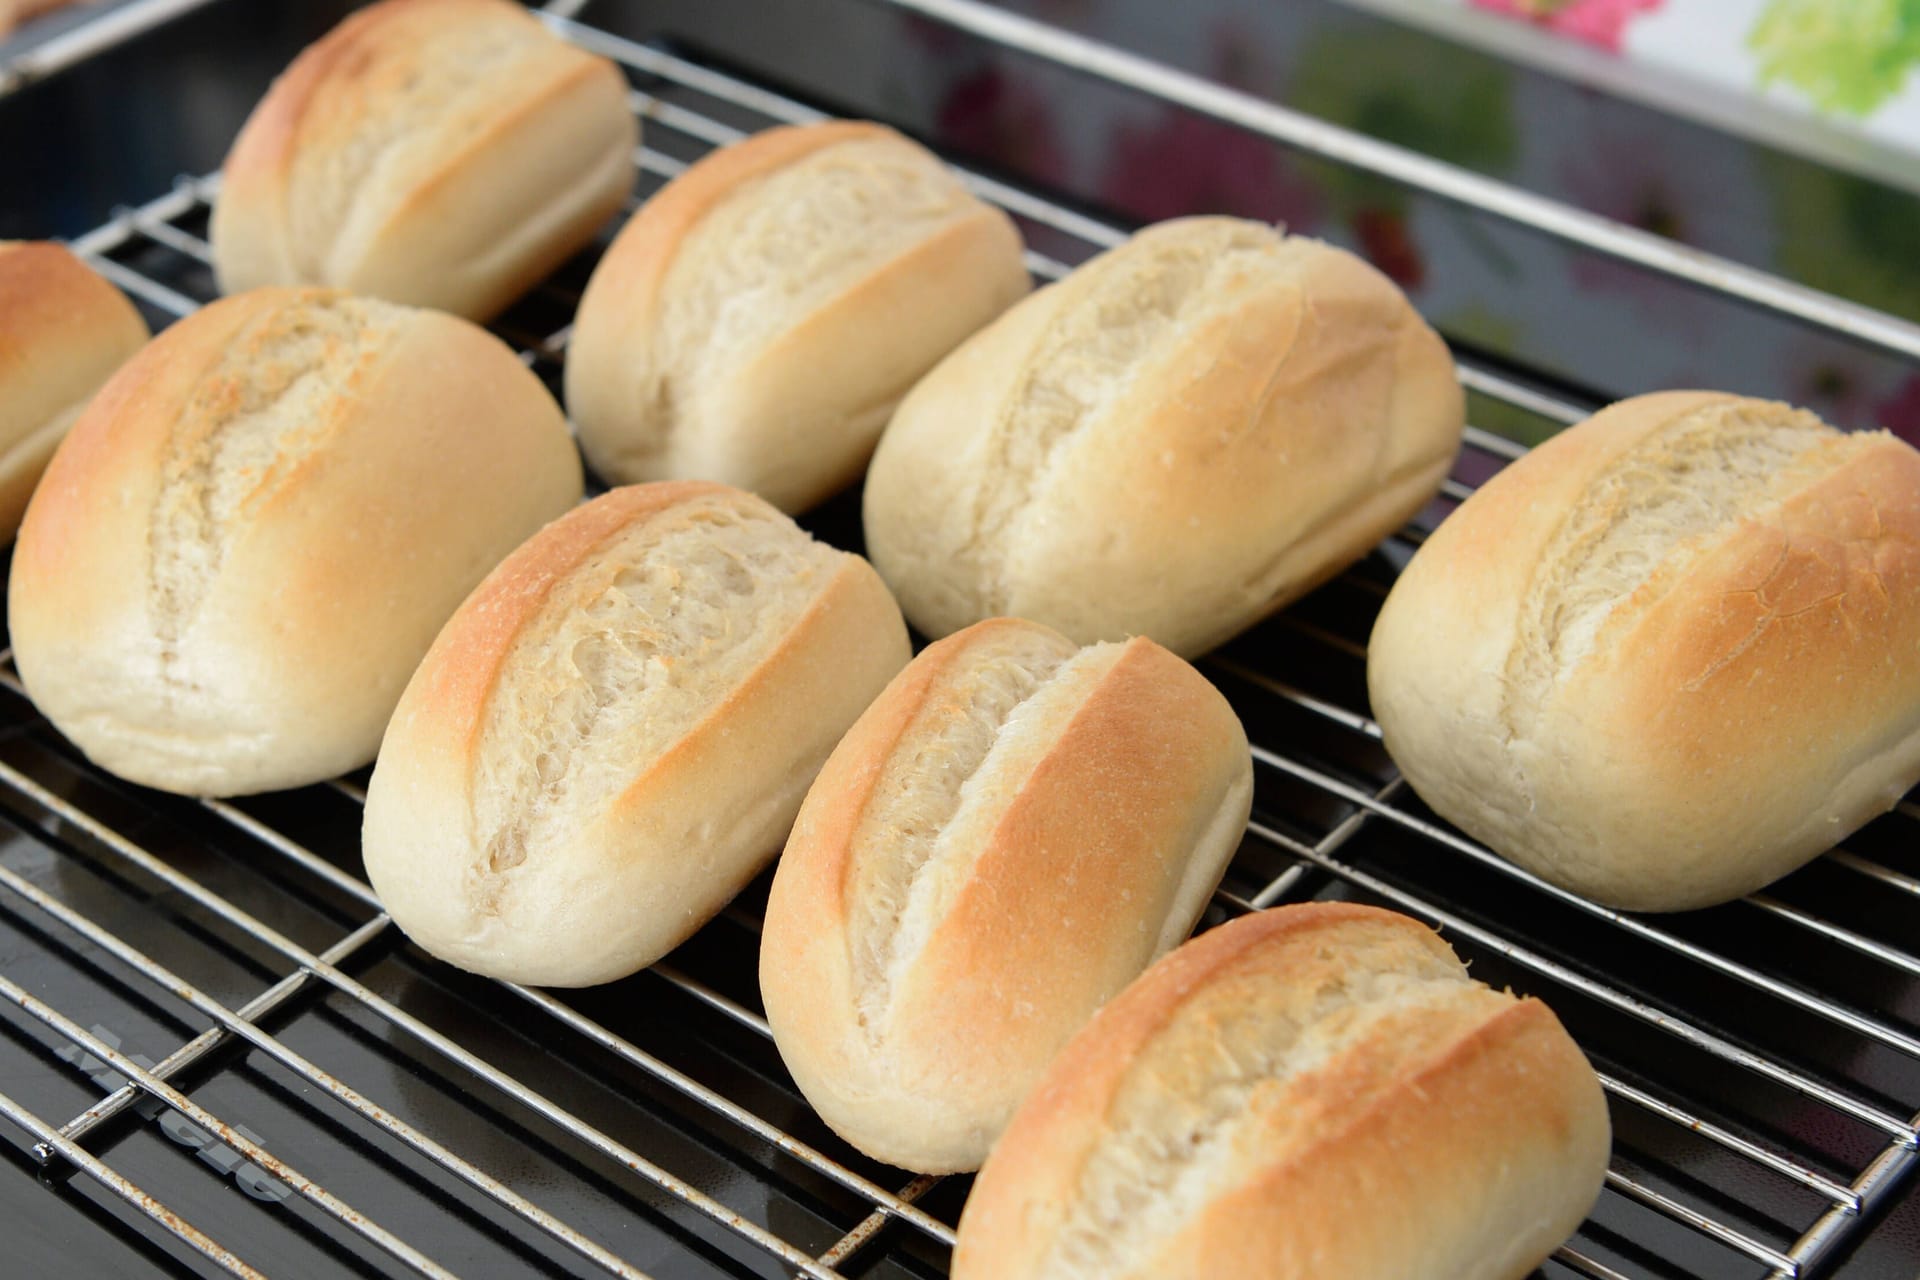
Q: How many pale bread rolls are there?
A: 9